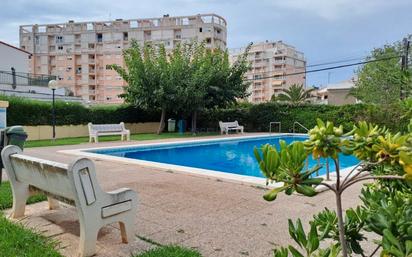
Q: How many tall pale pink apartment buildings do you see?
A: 2